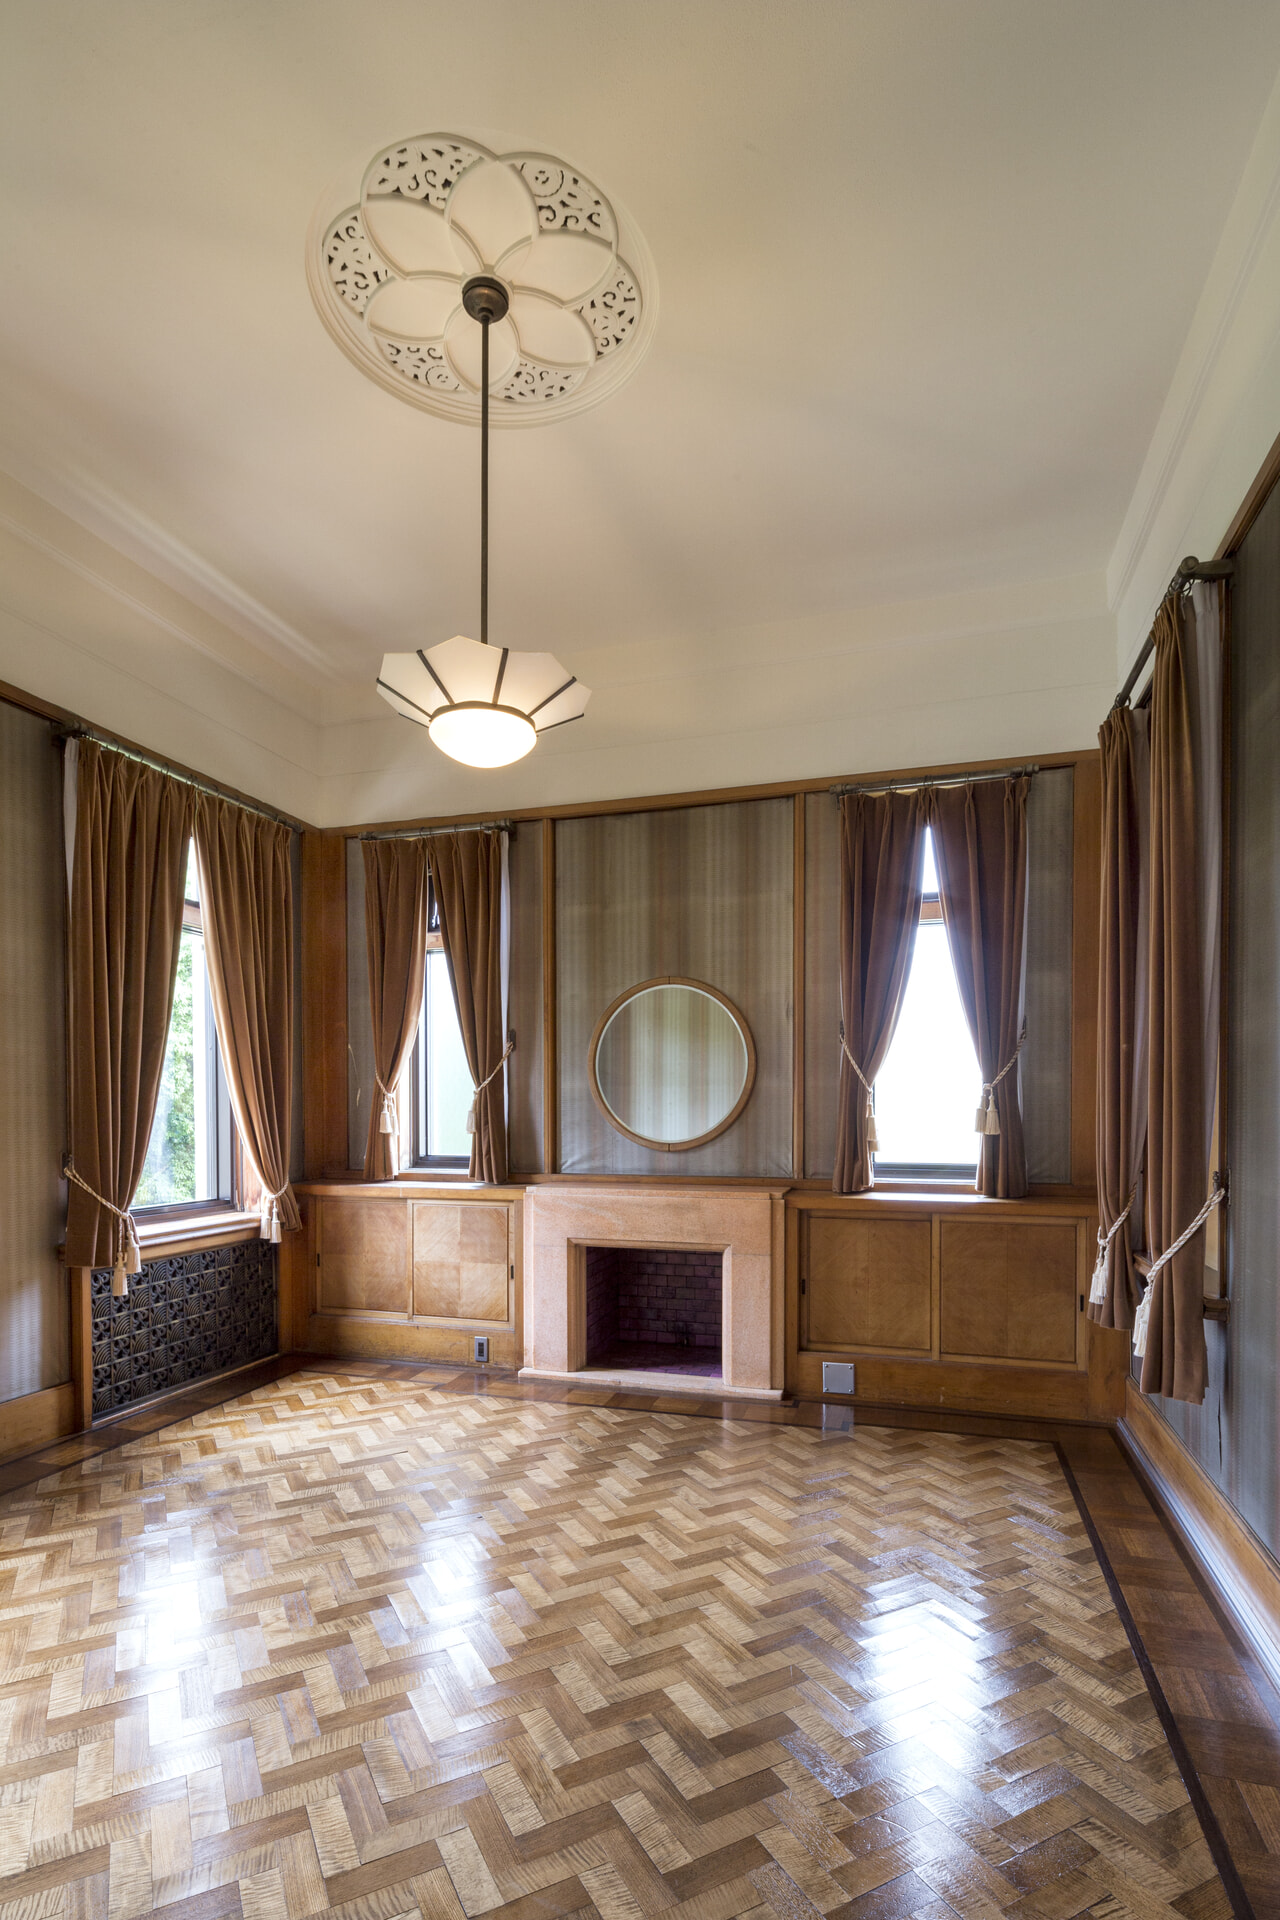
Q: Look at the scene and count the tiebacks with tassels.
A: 8